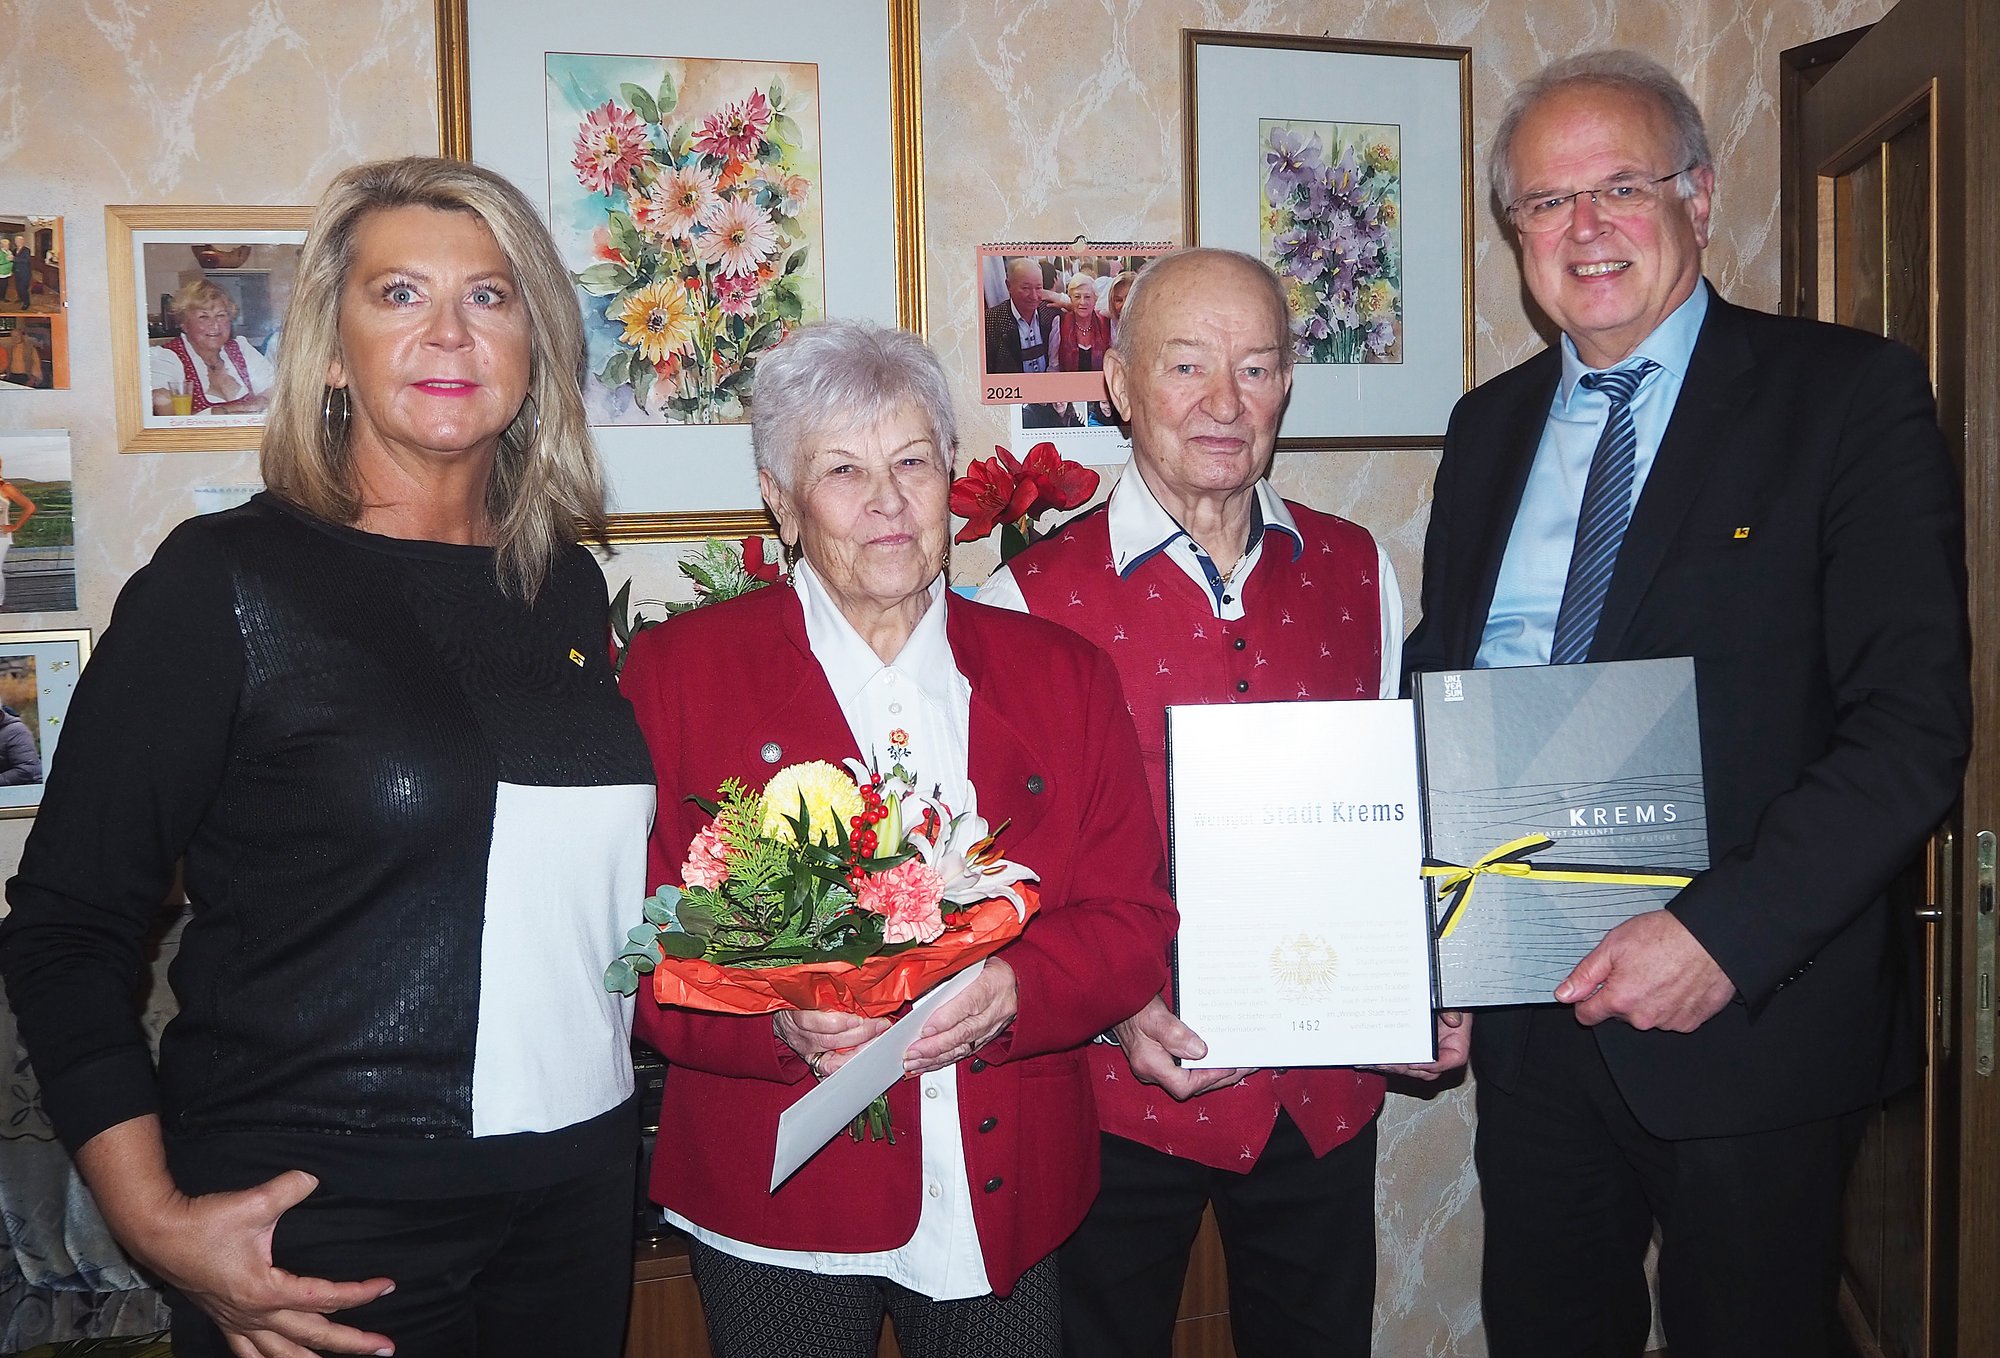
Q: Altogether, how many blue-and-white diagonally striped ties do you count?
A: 1